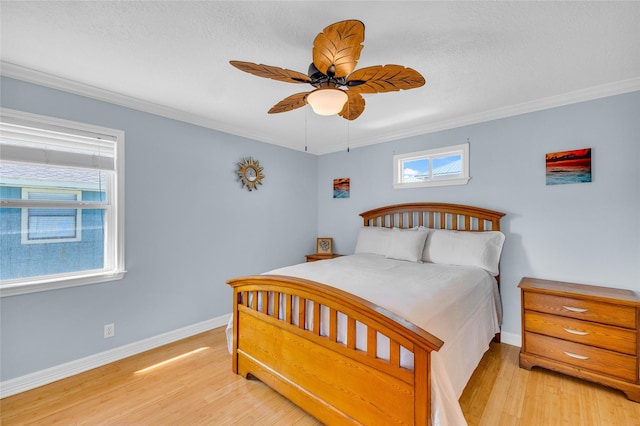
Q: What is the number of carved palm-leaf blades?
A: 5